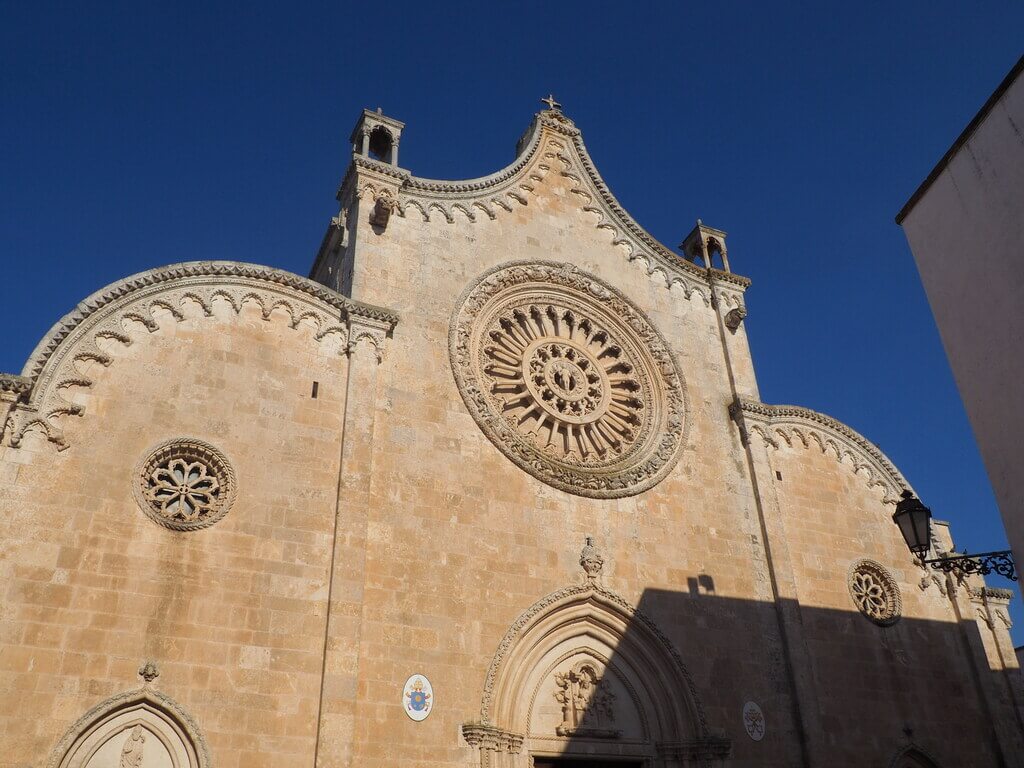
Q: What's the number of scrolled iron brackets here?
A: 1